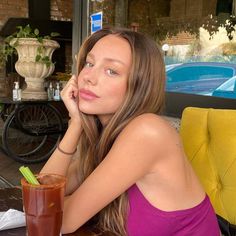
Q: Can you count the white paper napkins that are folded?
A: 1